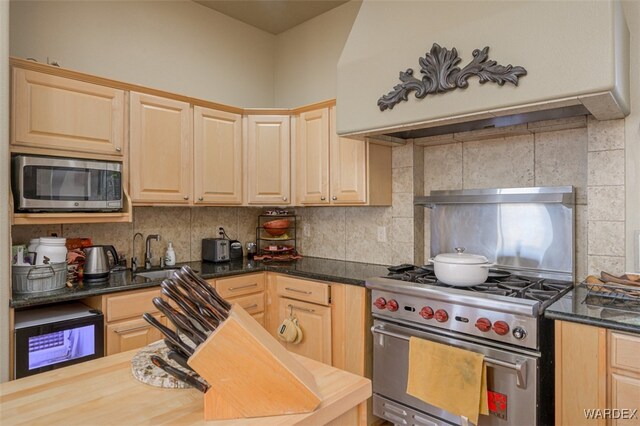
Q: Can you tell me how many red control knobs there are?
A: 6